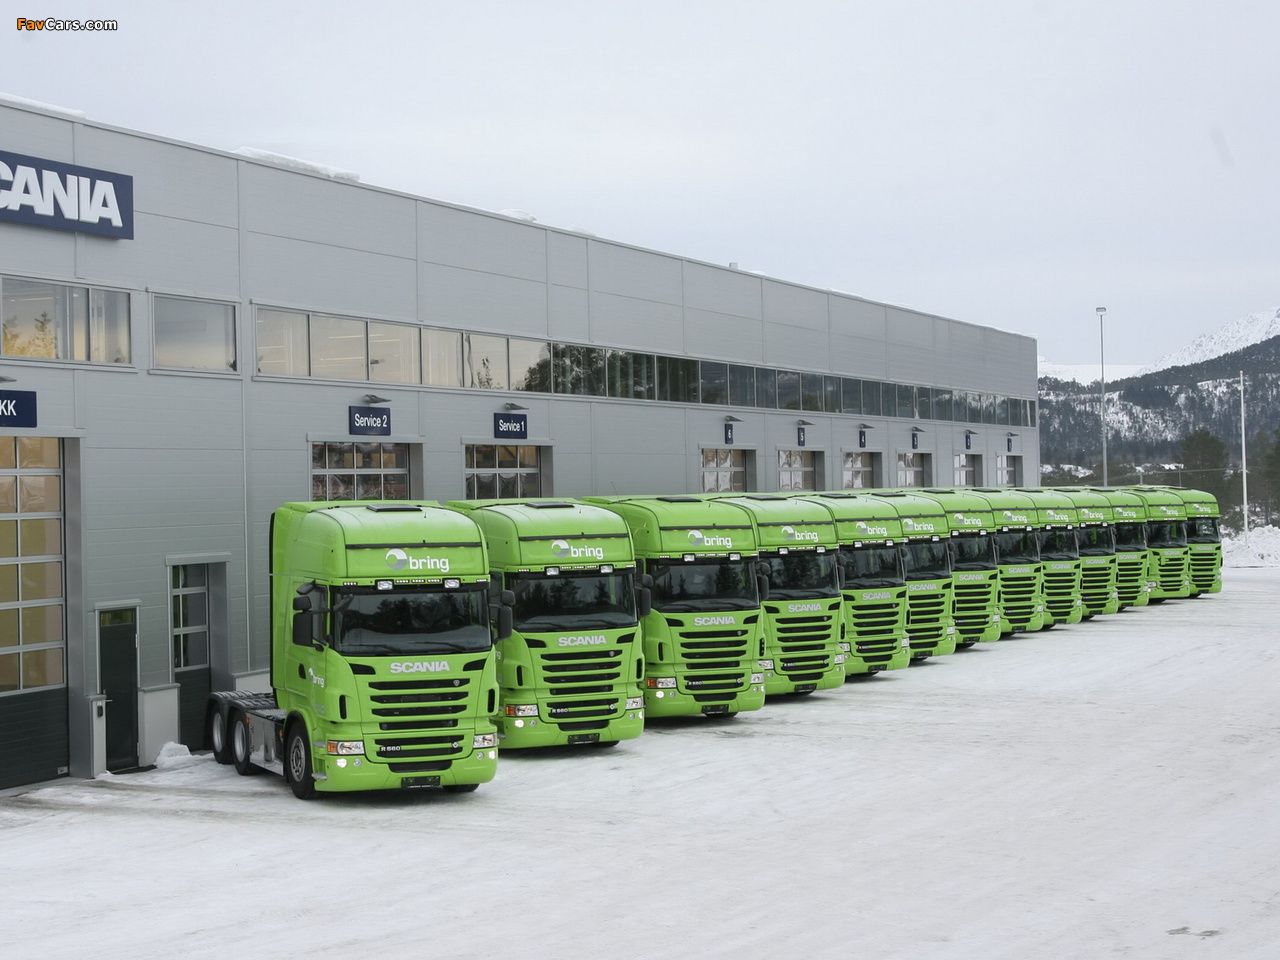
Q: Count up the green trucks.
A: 13